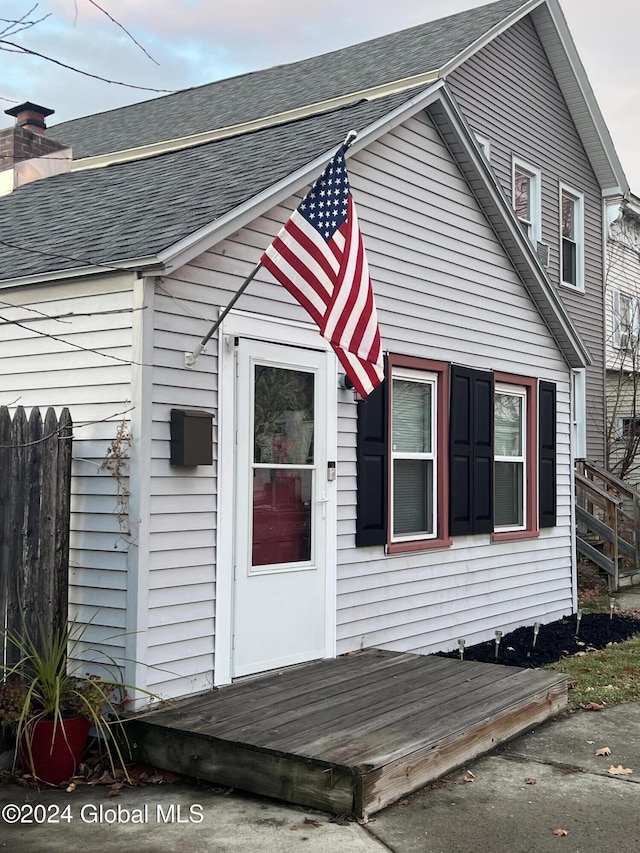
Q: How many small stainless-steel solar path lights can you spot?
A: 5